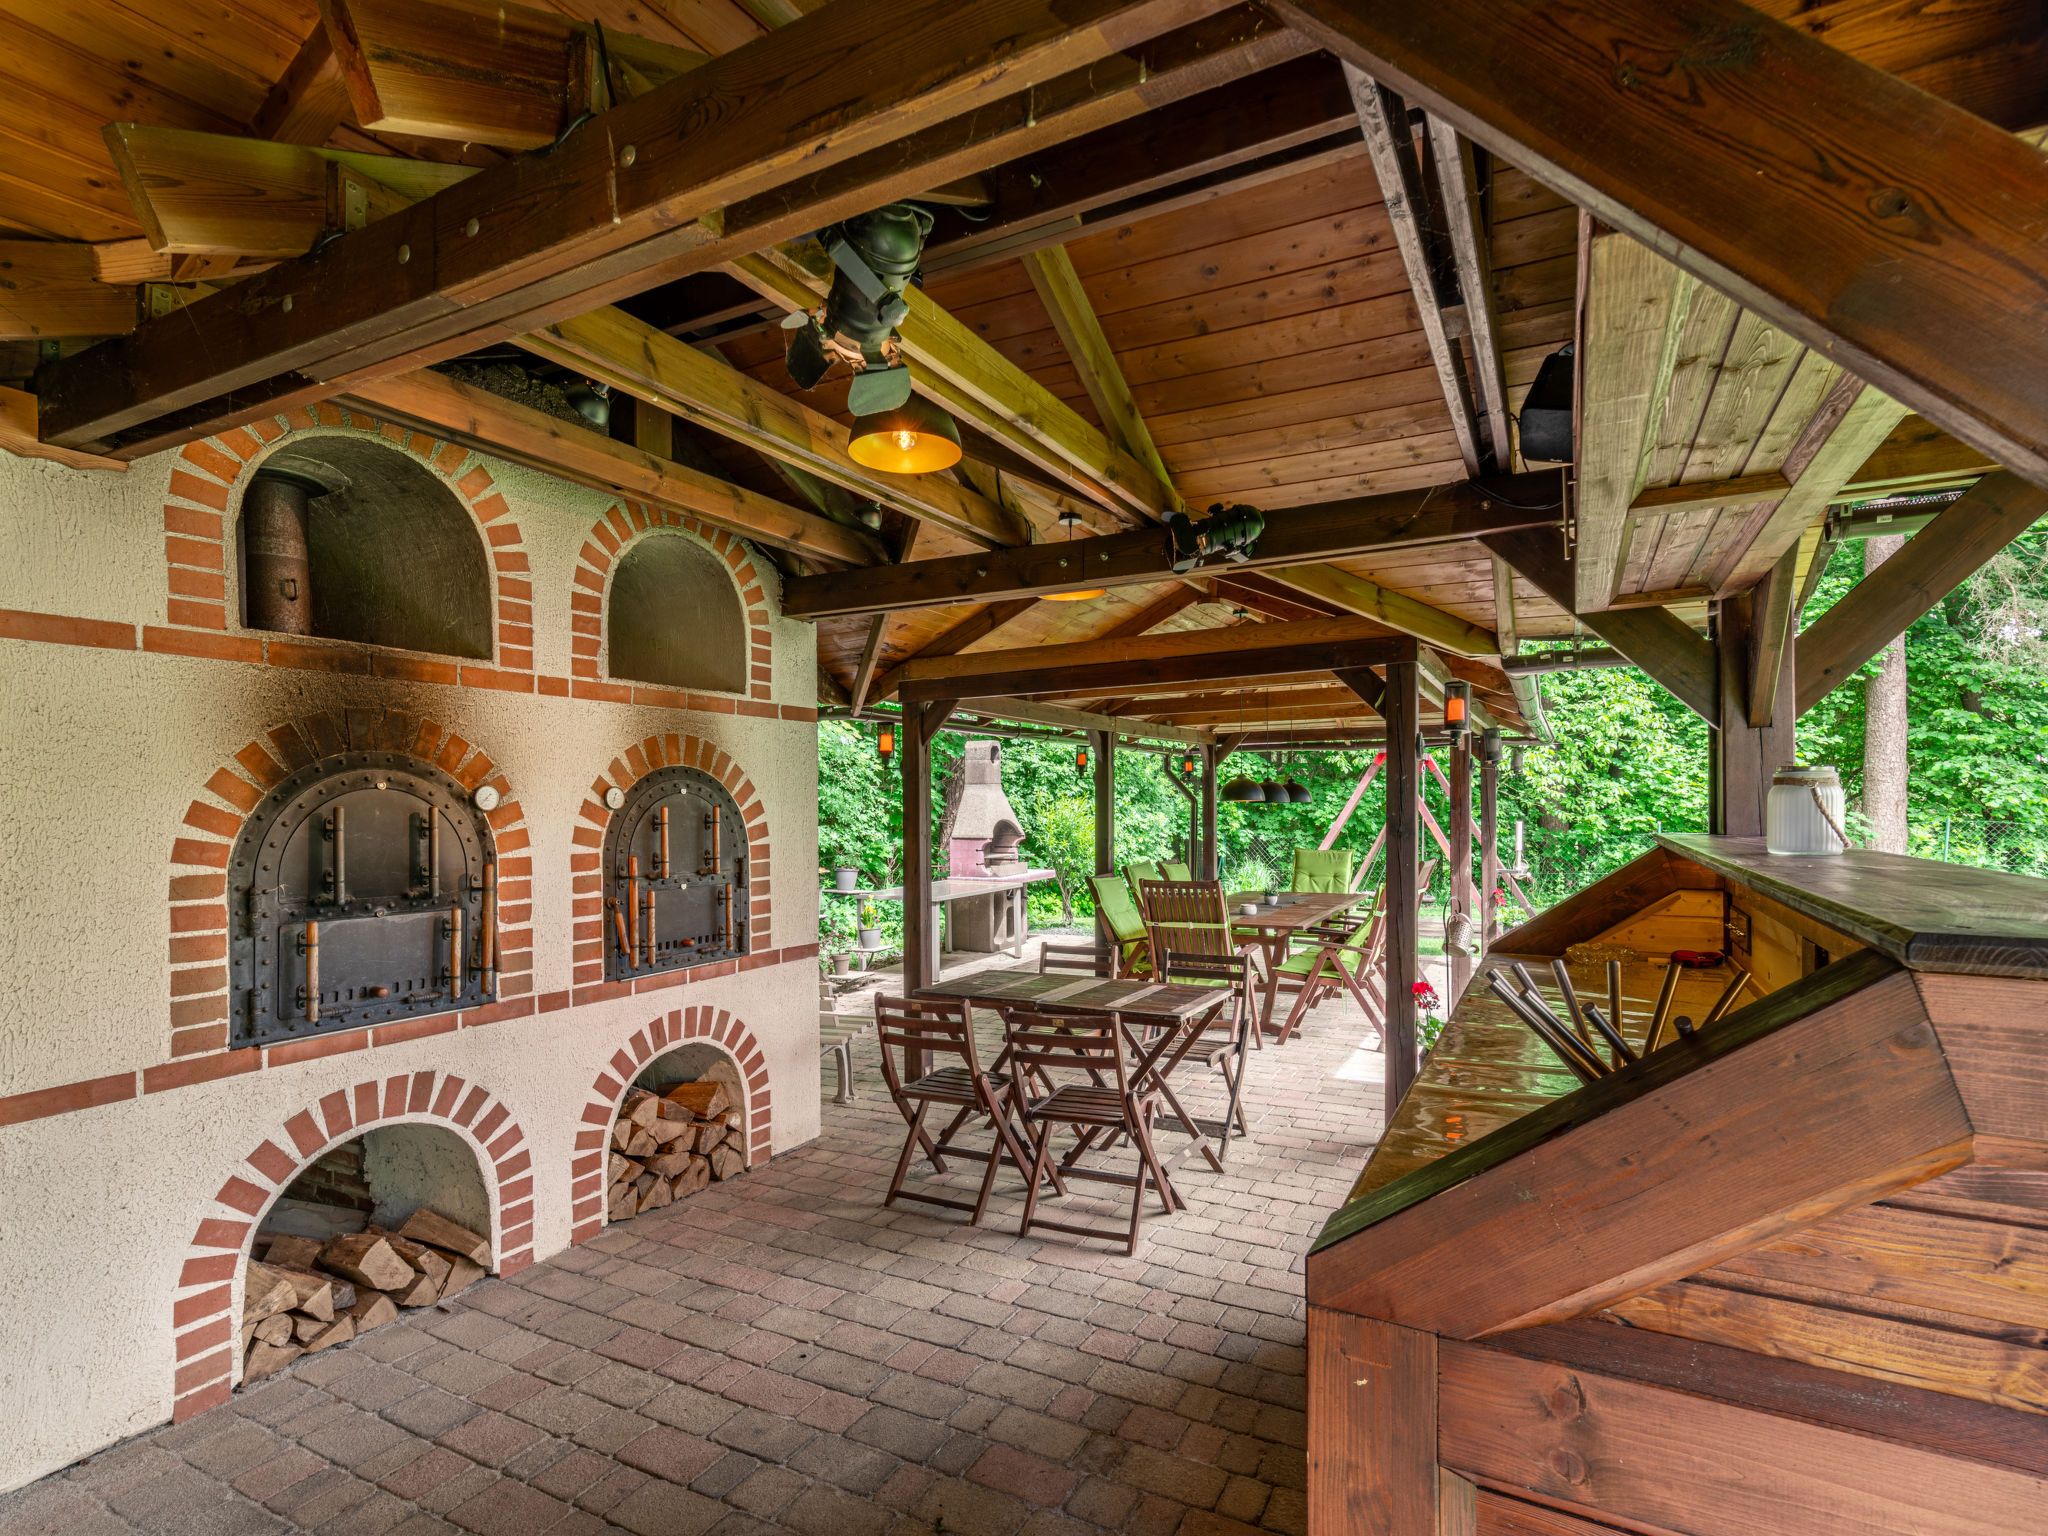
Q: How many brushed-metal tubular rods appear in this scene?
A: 10